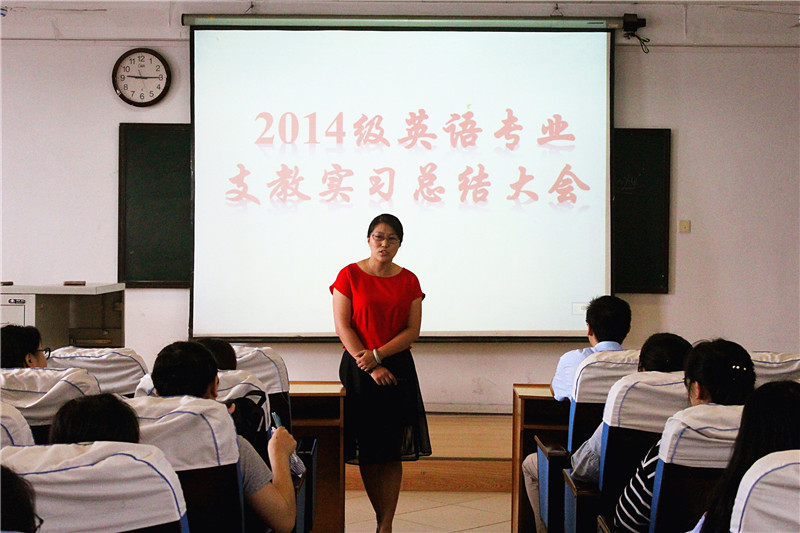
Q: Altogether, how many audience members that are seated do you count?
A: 9